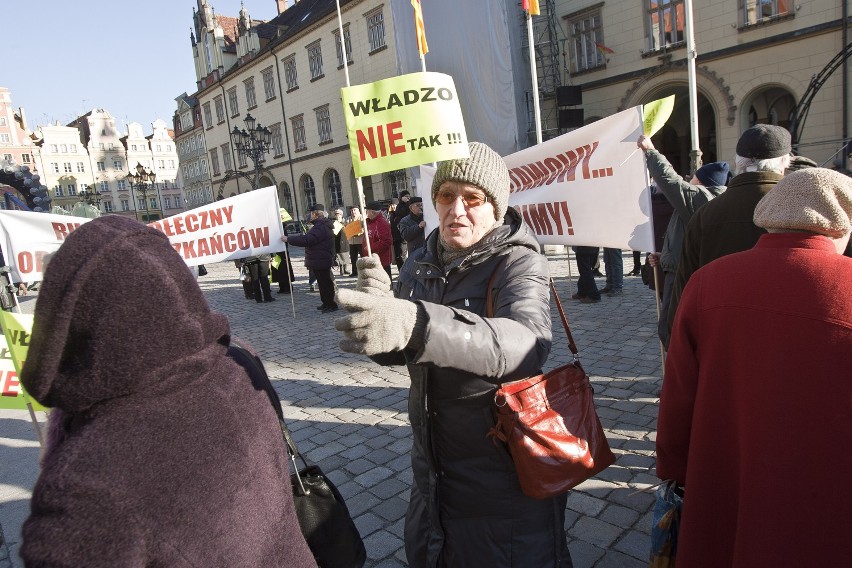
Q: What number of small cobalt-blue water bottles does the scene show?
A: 0